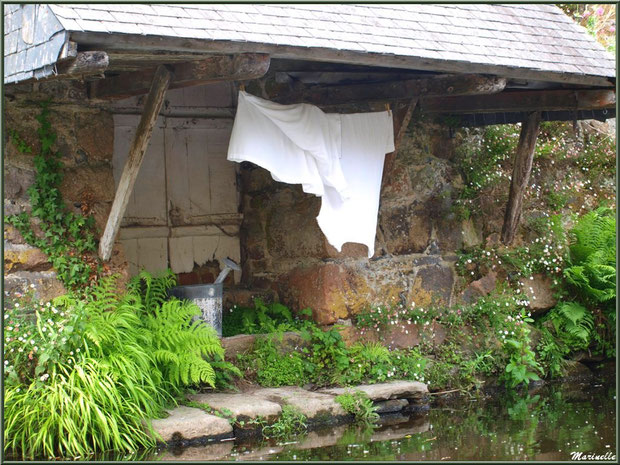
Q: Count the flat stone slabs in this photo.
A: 4